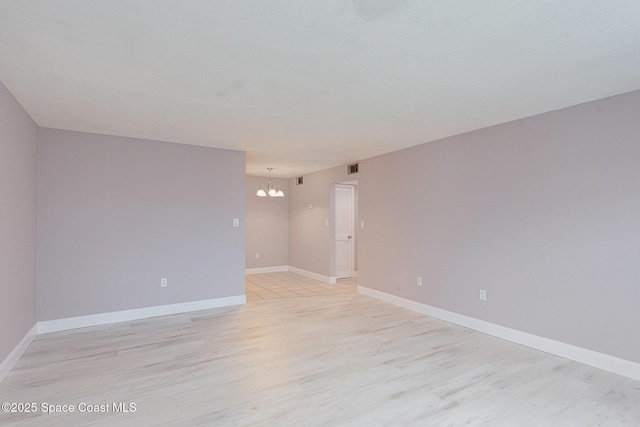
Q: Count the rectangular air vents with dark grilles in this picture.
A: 2